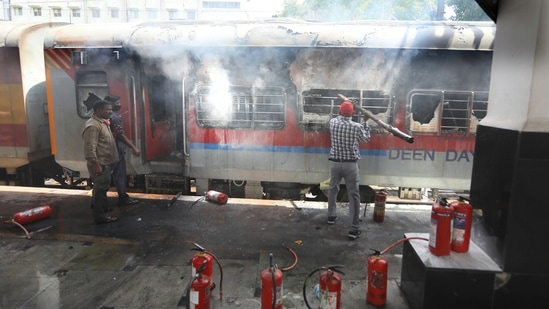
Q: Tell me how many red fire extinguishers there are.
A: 10